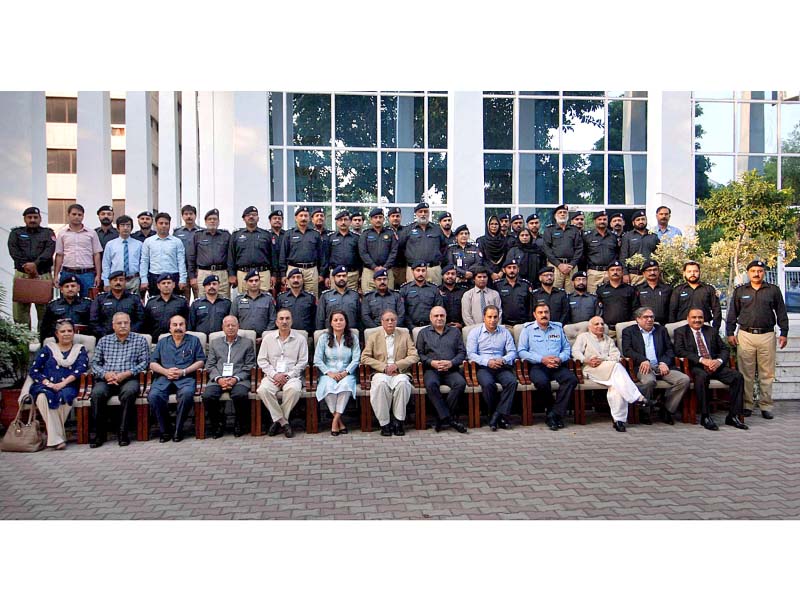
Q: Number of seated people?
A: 13